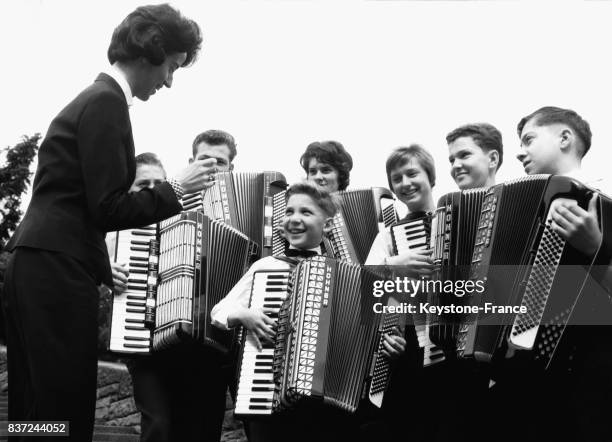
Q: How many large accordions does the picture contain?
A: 7